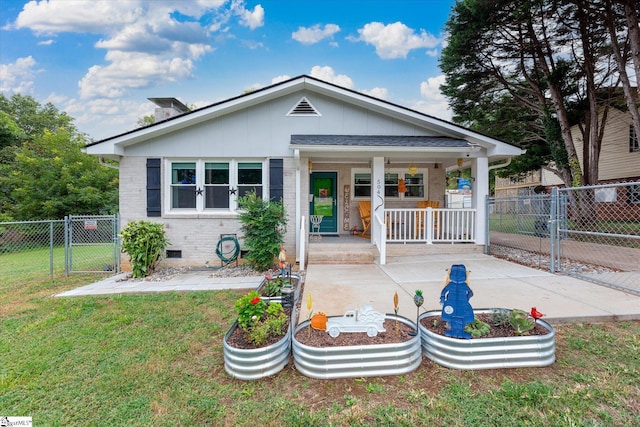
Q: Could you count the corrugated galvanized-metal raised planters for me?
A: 4